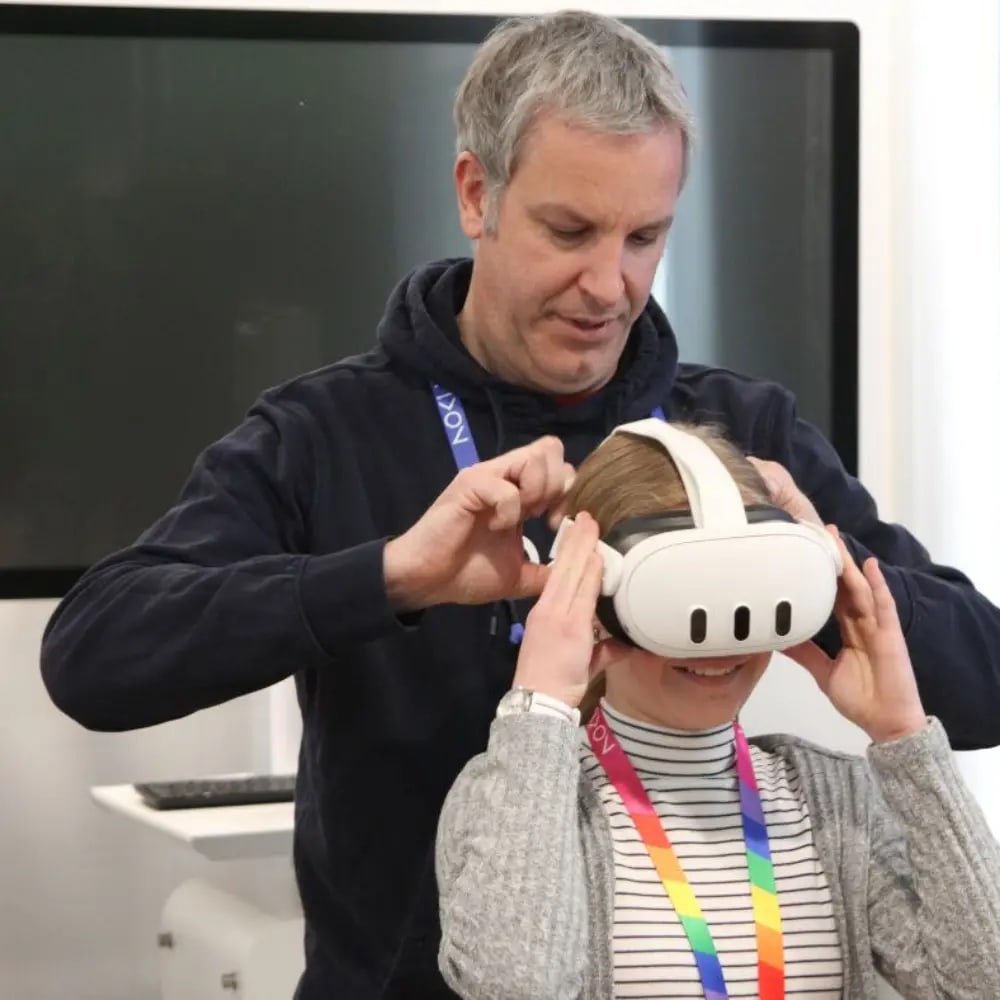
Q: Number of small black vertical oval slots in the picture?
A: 3